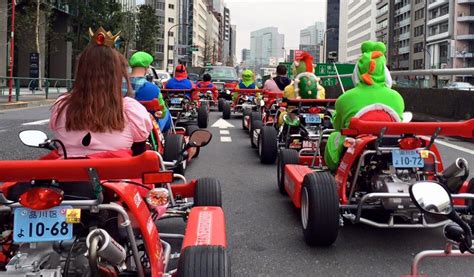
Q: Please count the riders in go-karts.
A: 8